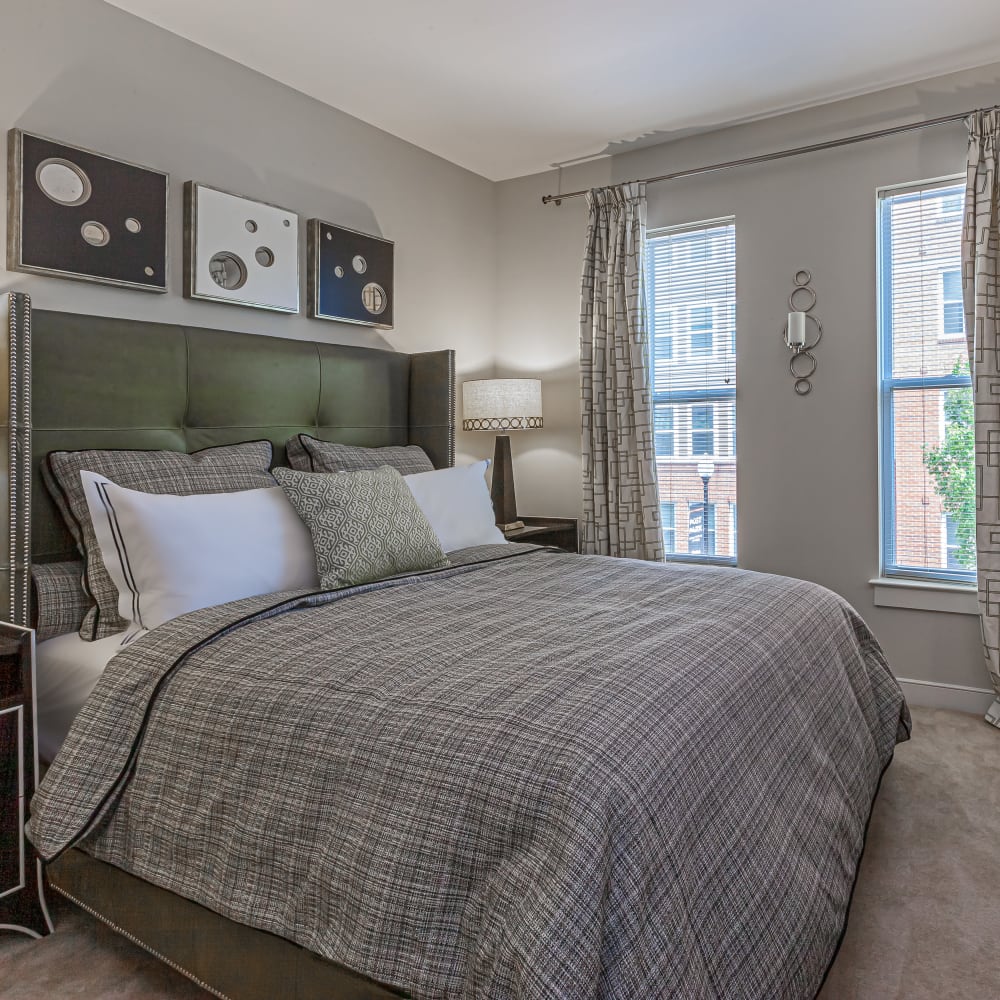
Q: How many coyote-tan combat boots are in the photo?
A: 0